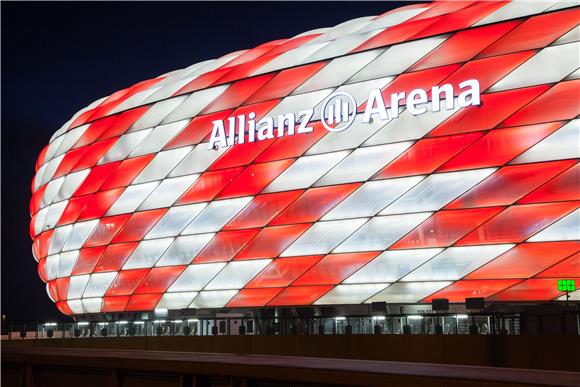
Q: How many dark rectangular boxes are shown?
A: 3